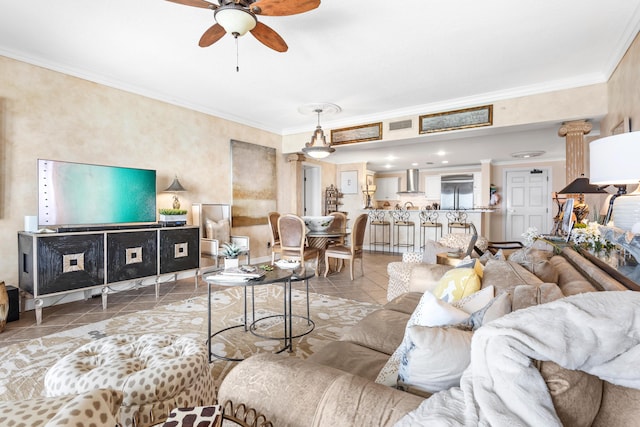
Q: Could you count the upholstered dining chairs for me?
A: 4